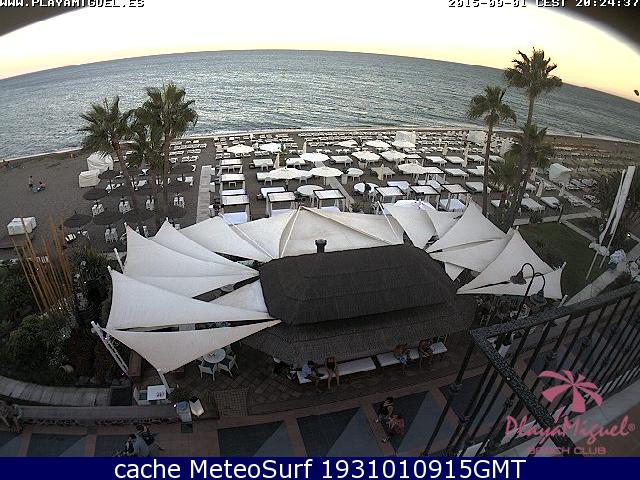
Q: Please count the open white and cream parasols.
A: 11